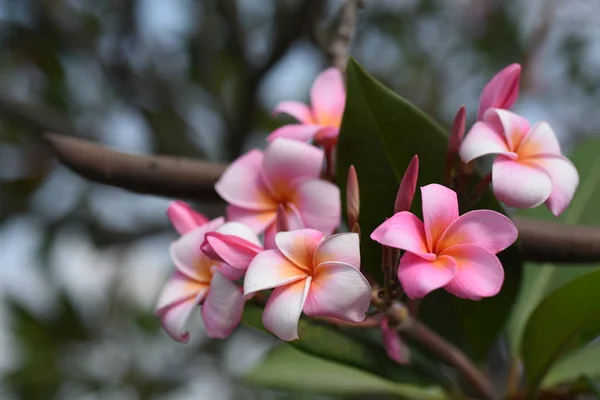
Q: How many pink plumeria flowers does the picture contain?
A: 6